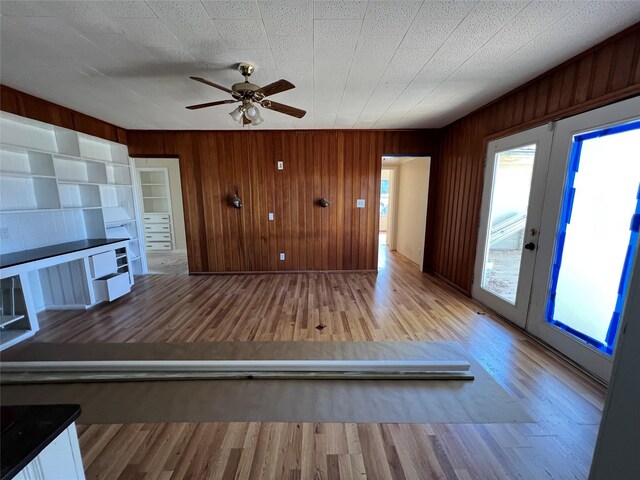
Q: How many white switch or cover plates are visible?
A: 4